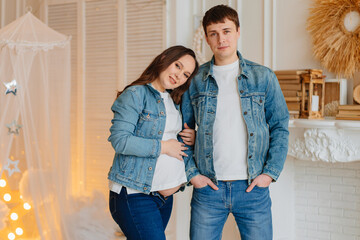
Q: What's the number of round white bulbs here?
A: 6